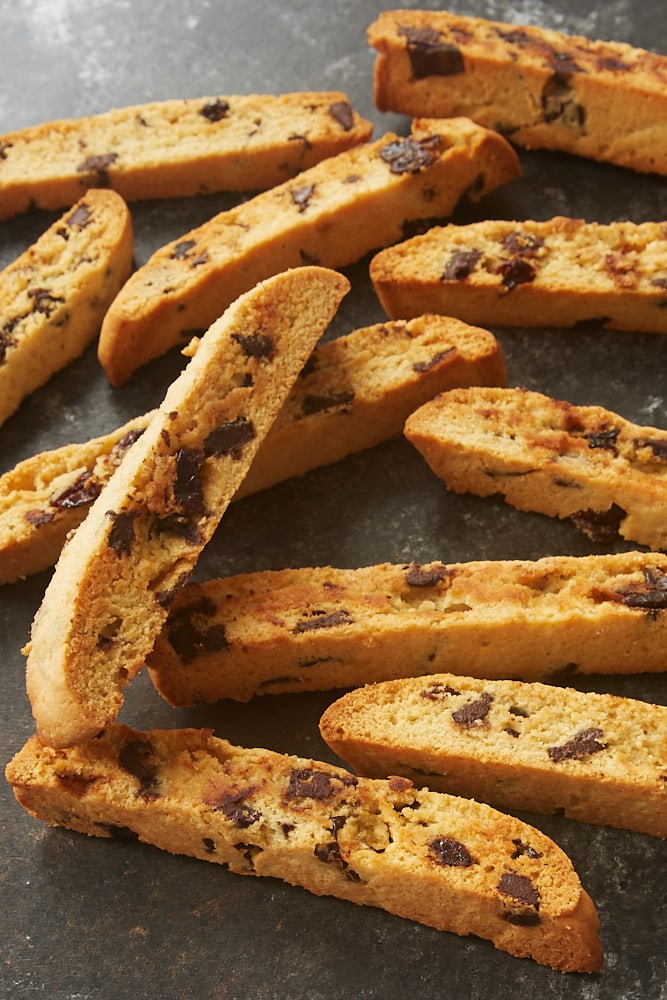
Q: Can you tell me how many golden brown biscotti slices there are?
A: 11